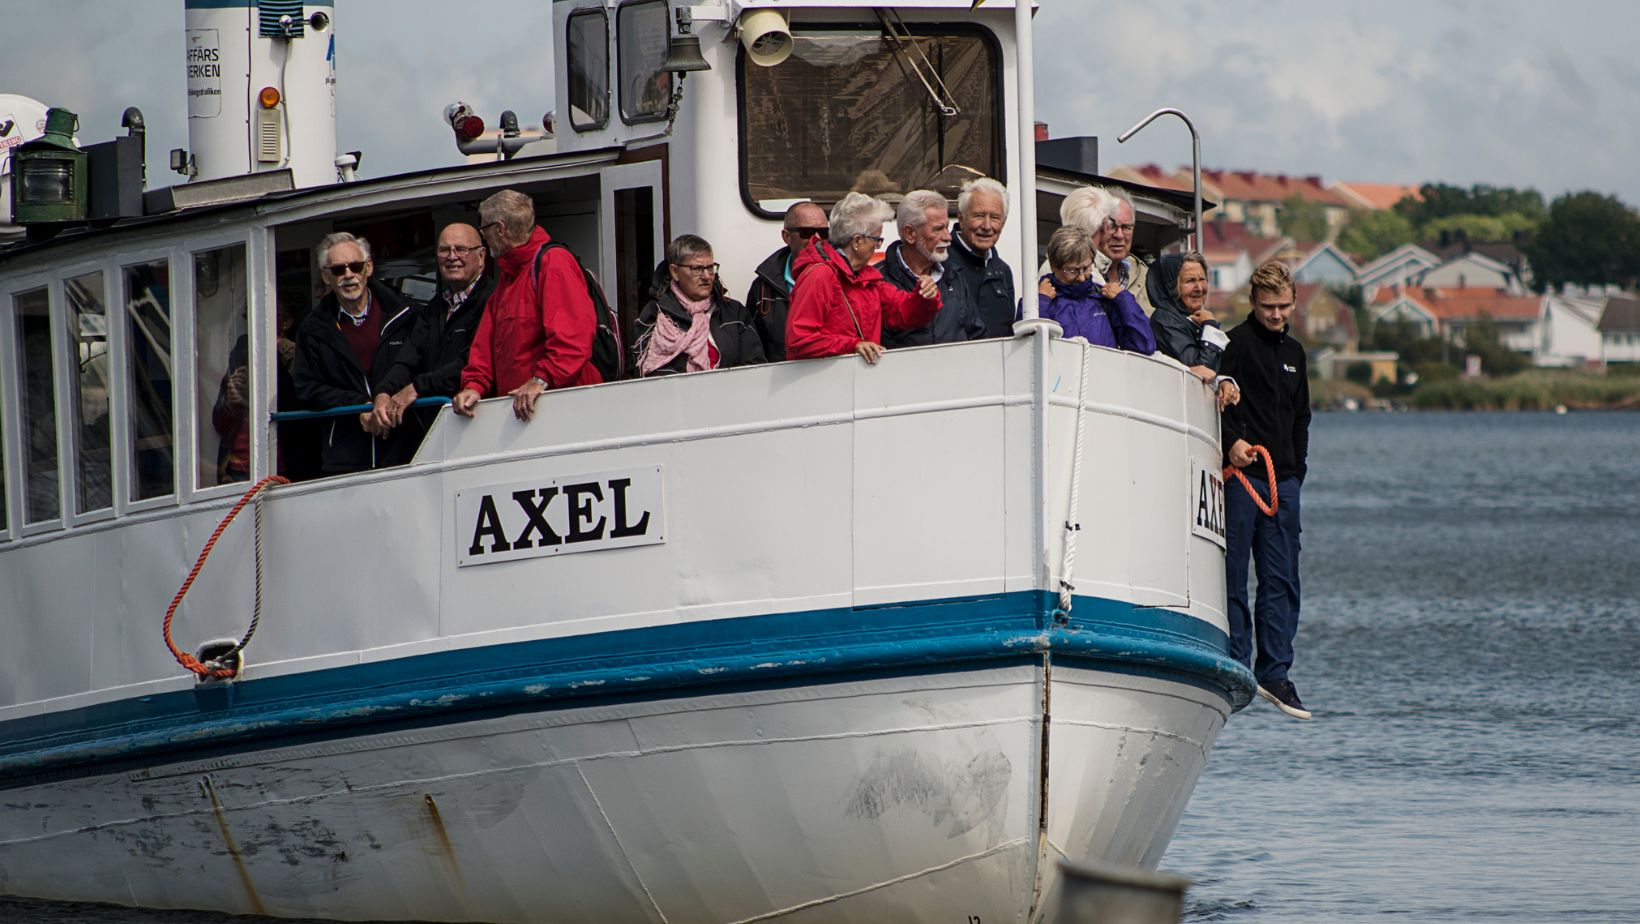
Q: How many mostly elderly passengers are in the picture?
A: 12